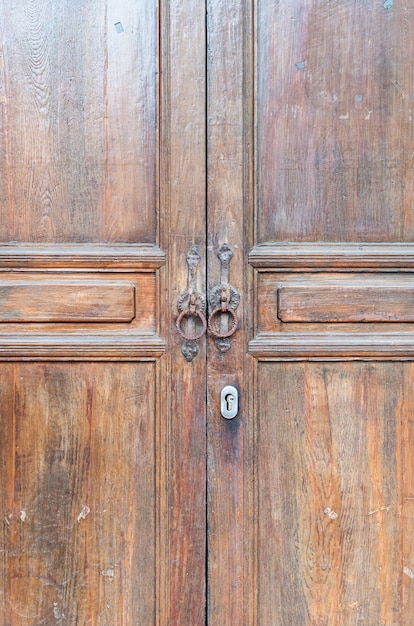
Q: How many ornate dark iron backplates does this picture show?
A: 2